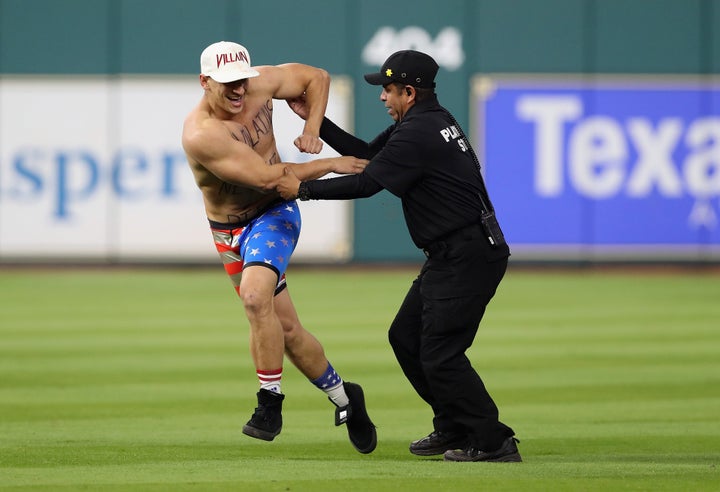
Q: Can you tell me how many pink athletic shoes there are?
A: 0